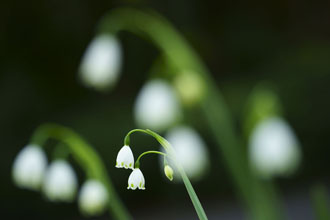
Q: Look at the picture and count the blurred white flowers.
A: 7